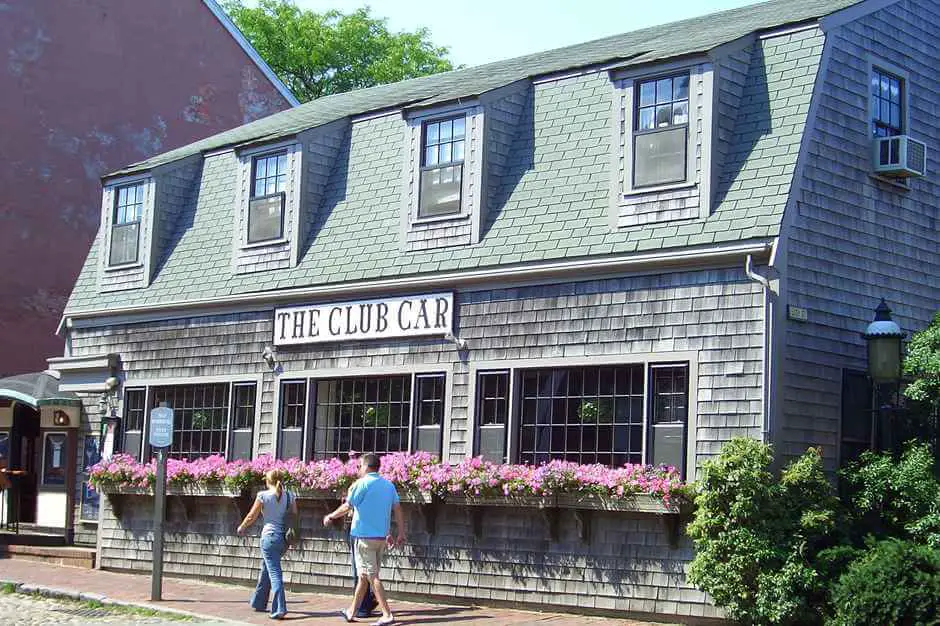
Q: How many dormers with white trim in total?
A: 4